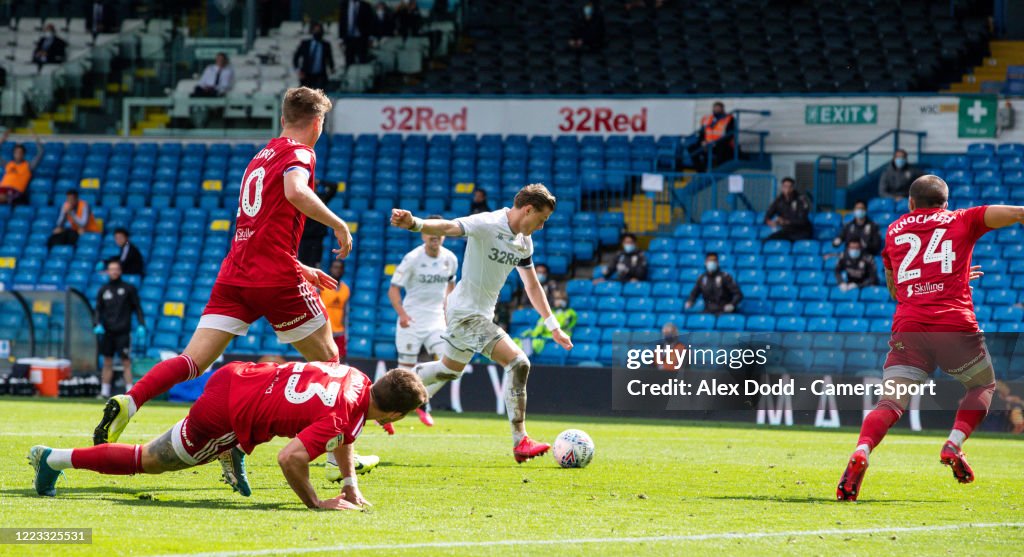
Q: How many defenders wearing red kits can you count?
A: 3